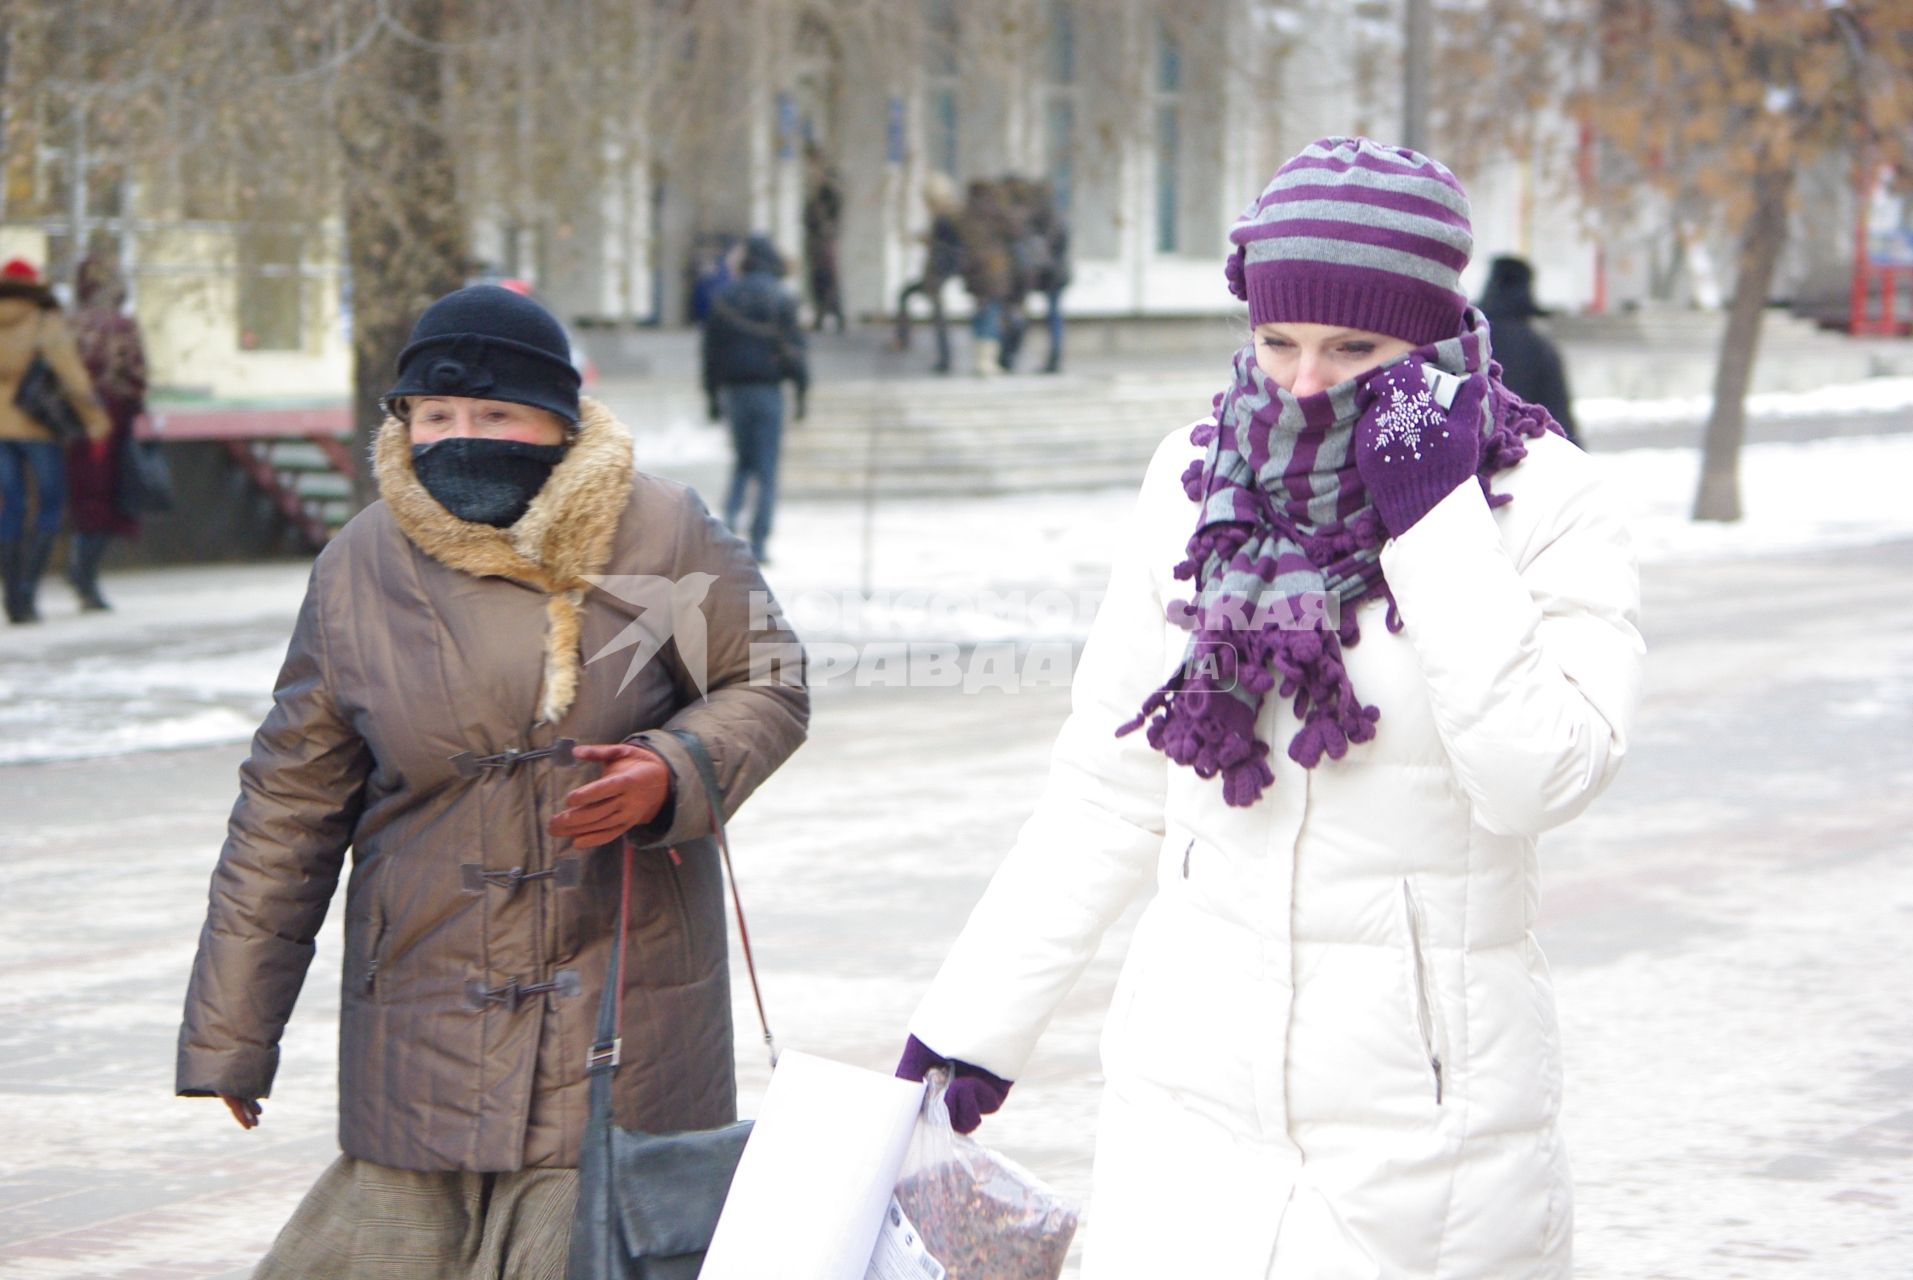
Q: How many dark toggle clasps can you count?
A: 3